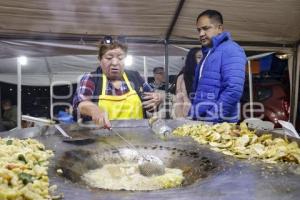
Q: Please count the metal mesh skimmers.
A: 1